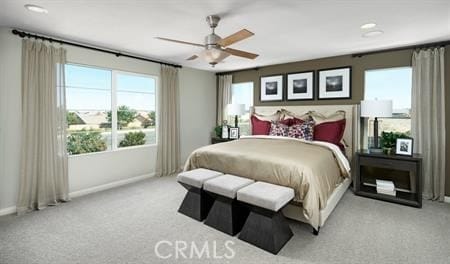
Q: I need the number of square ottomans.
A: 3